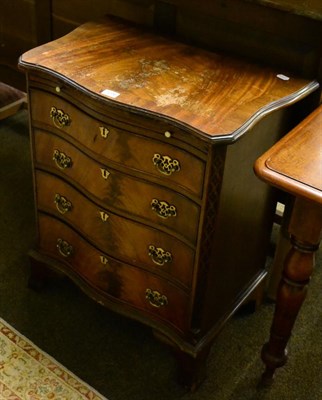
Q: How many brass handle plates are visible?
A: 8